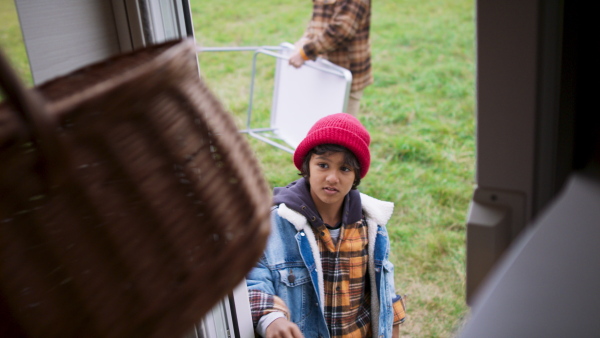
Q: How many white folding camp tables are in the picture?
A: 1